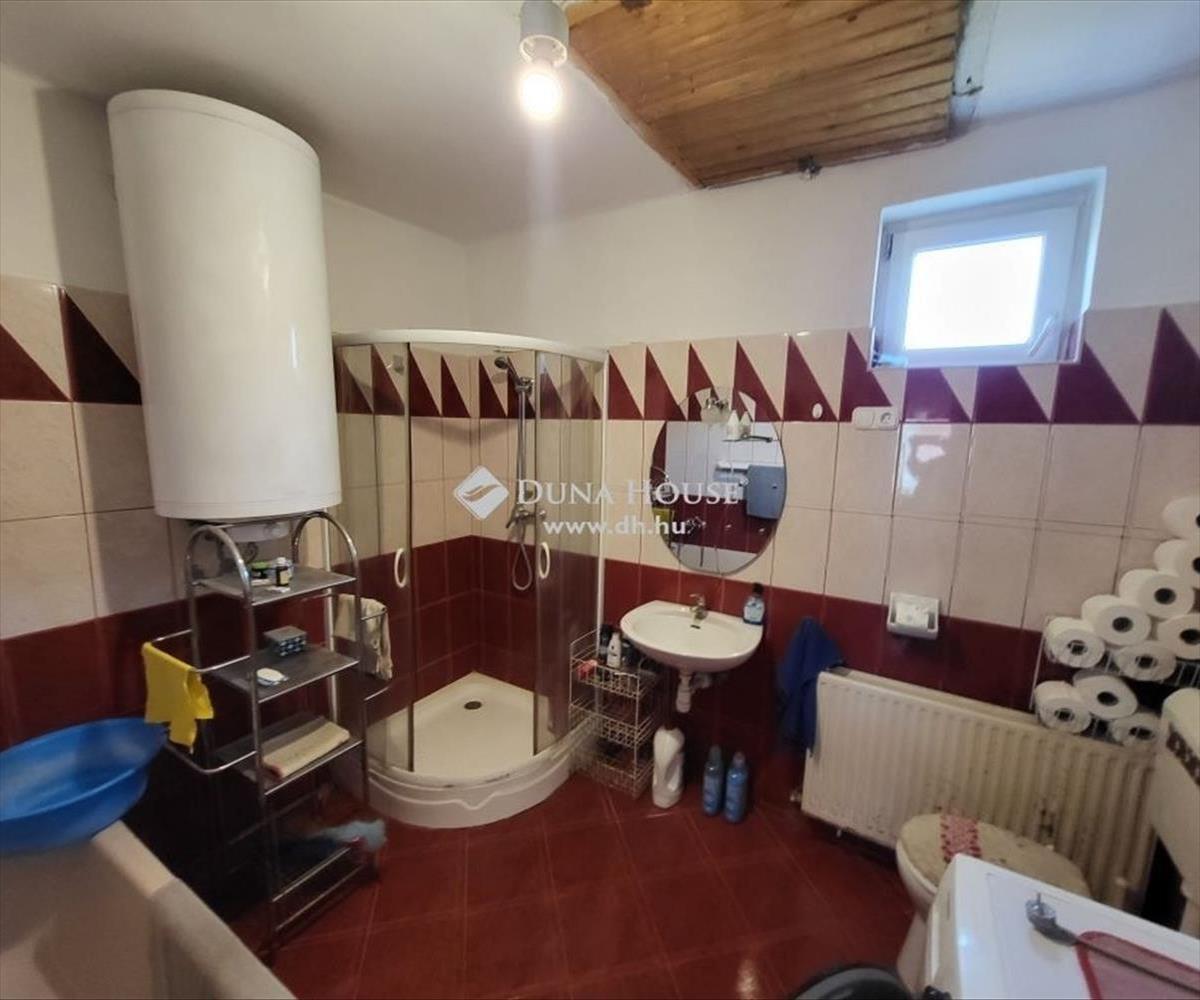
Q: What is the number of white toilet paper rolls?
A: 10